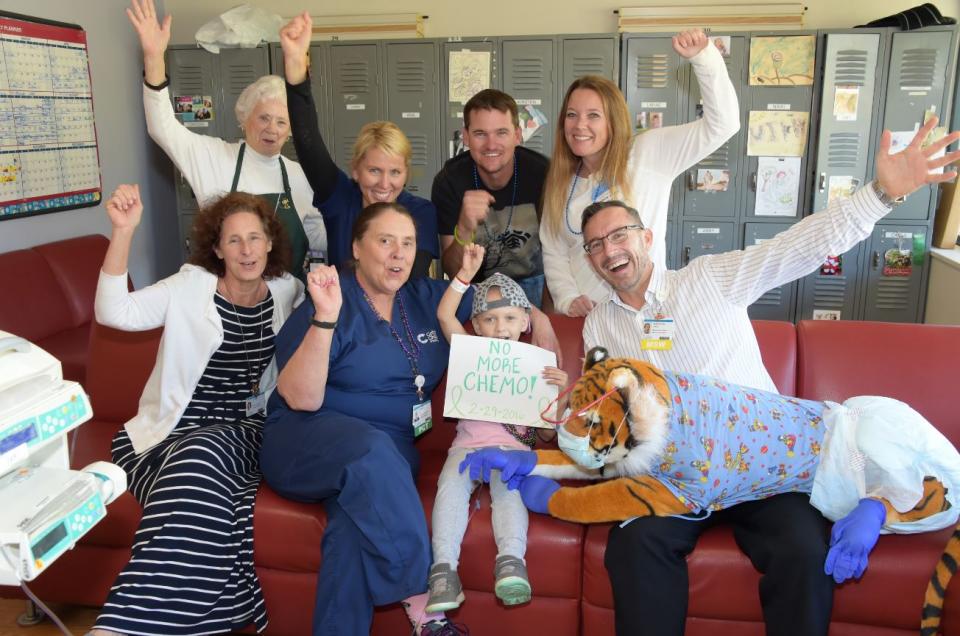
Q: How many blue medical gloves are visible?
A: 3